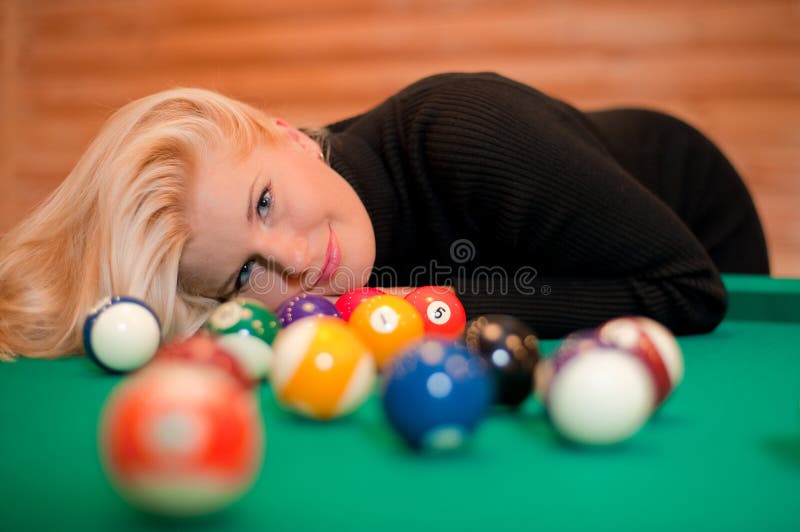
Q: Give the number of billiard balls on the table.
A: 14